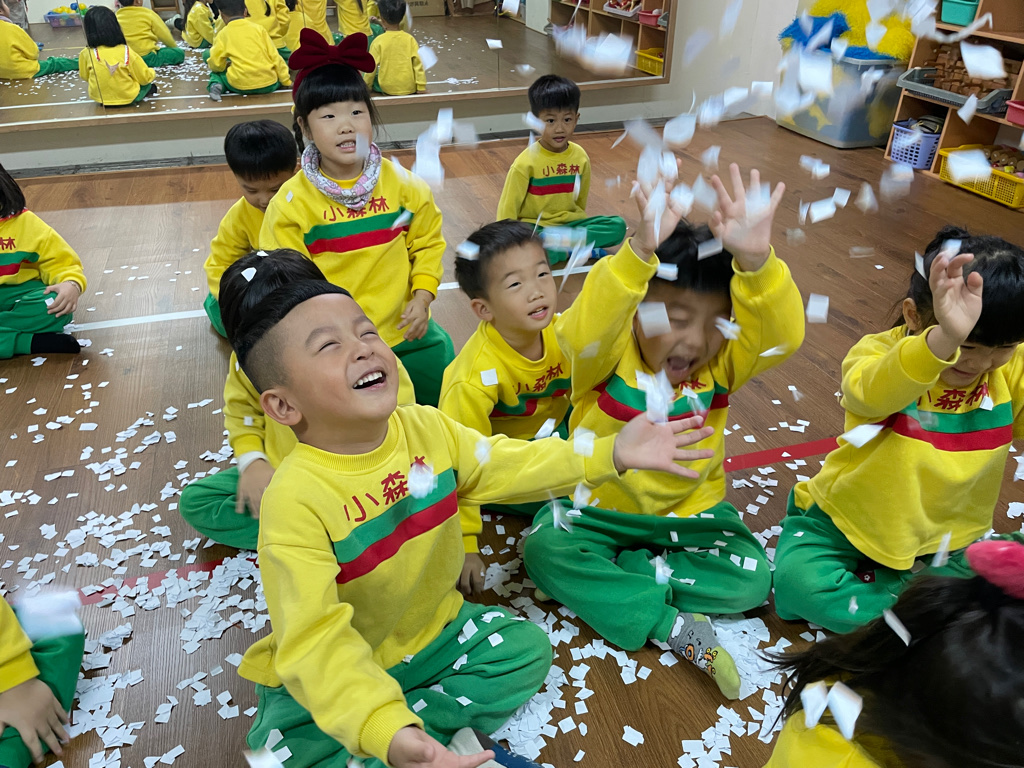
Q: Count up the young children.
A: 11